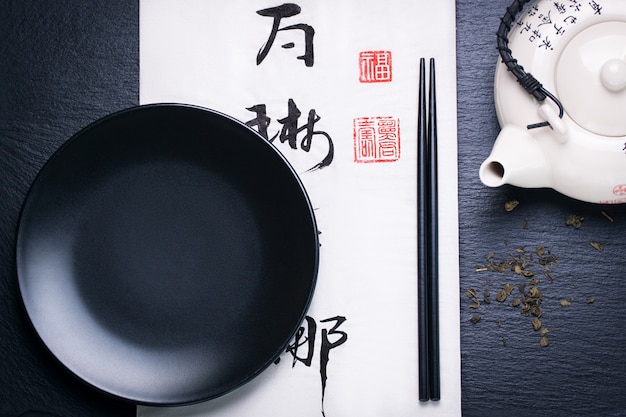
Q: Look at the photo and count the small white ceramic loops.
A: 1